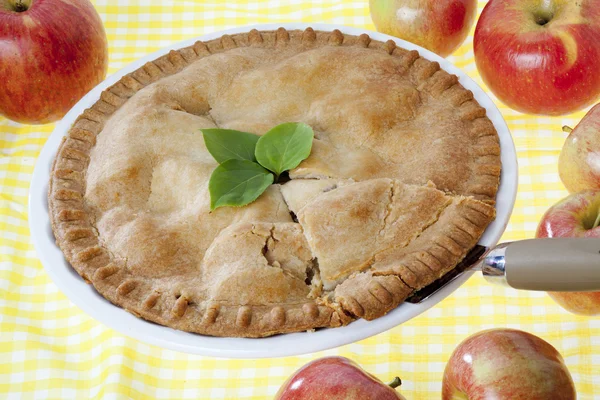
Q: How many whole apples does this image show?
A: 7